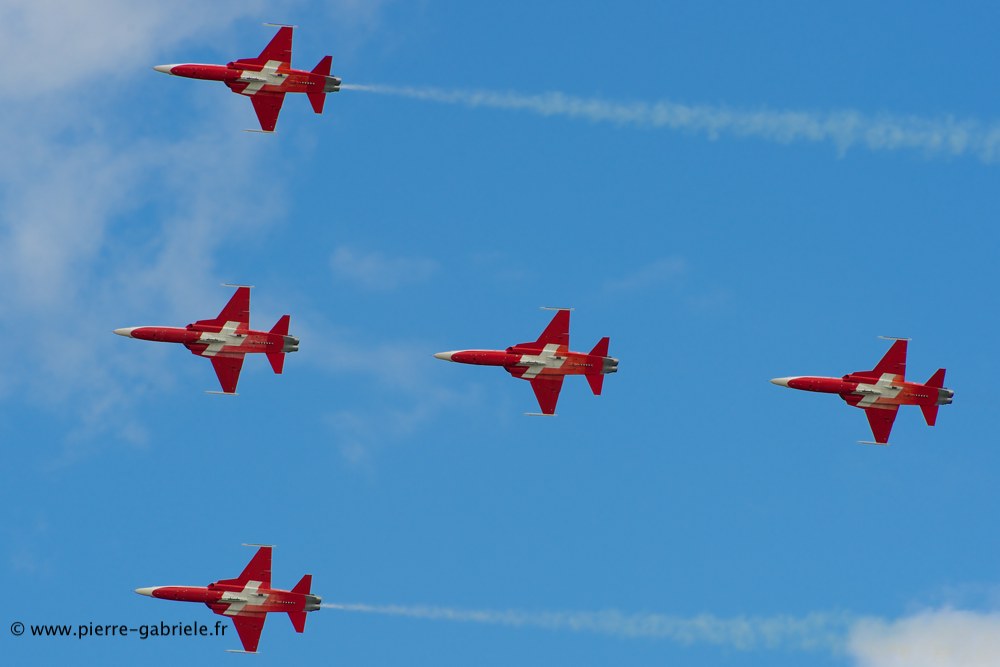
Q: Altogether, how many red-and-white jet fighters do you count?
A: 5